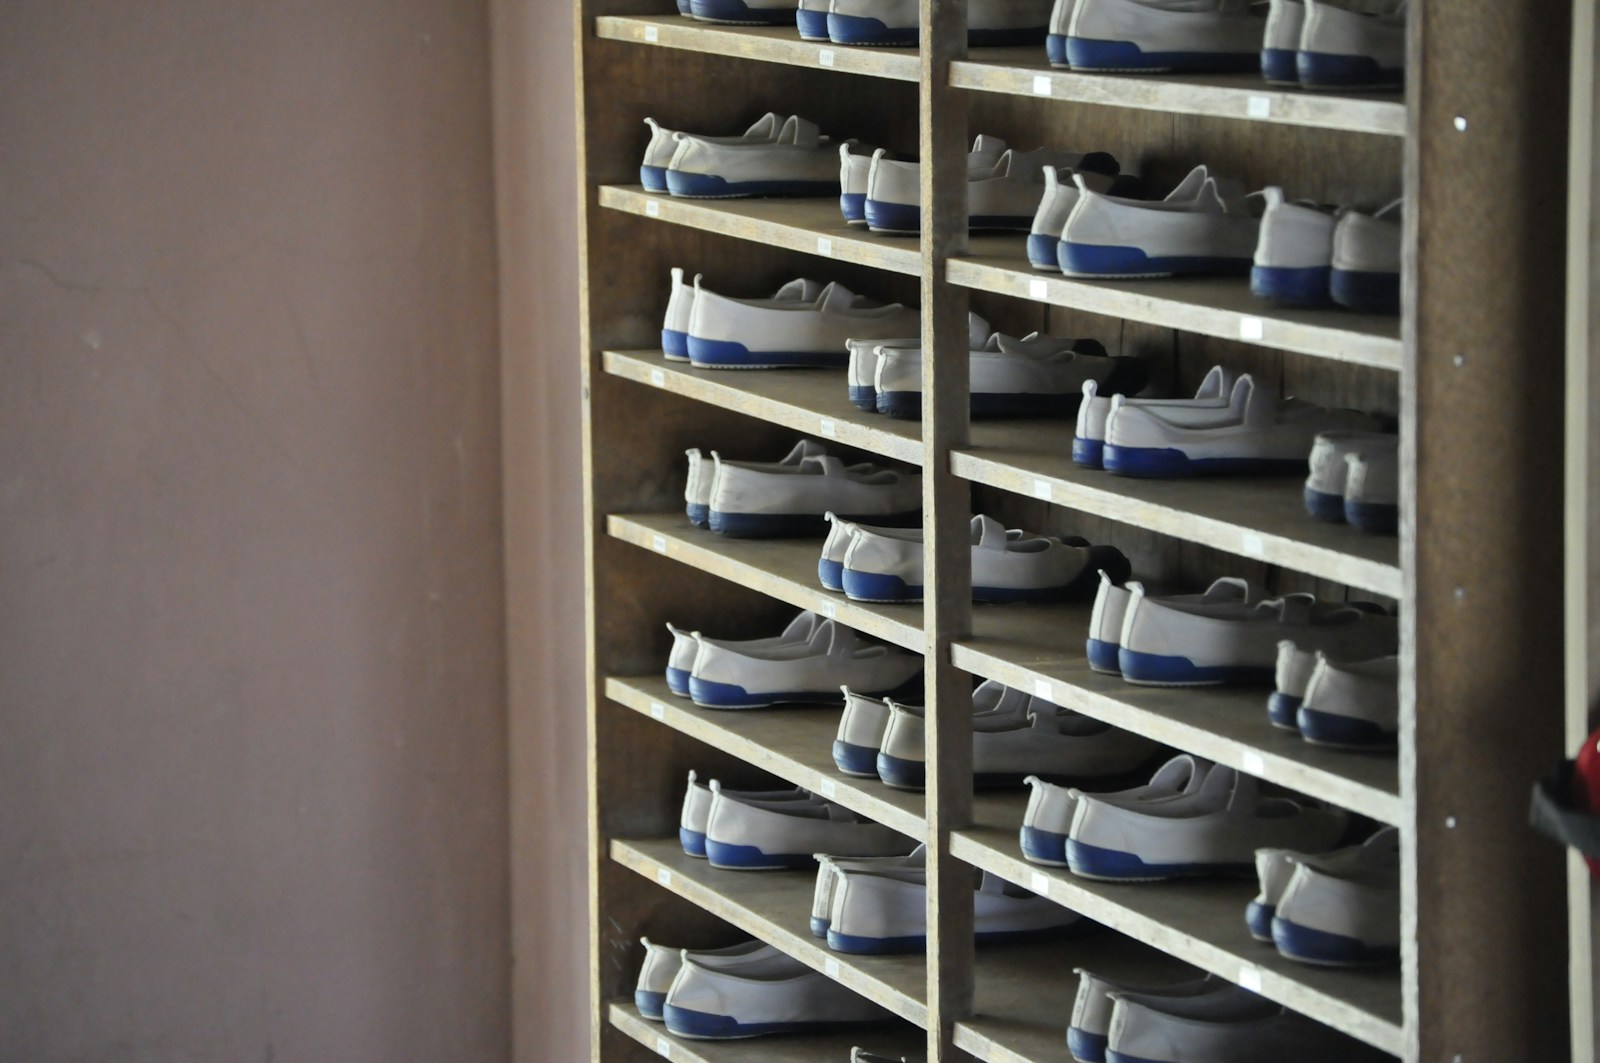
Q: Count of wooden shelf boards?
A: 13